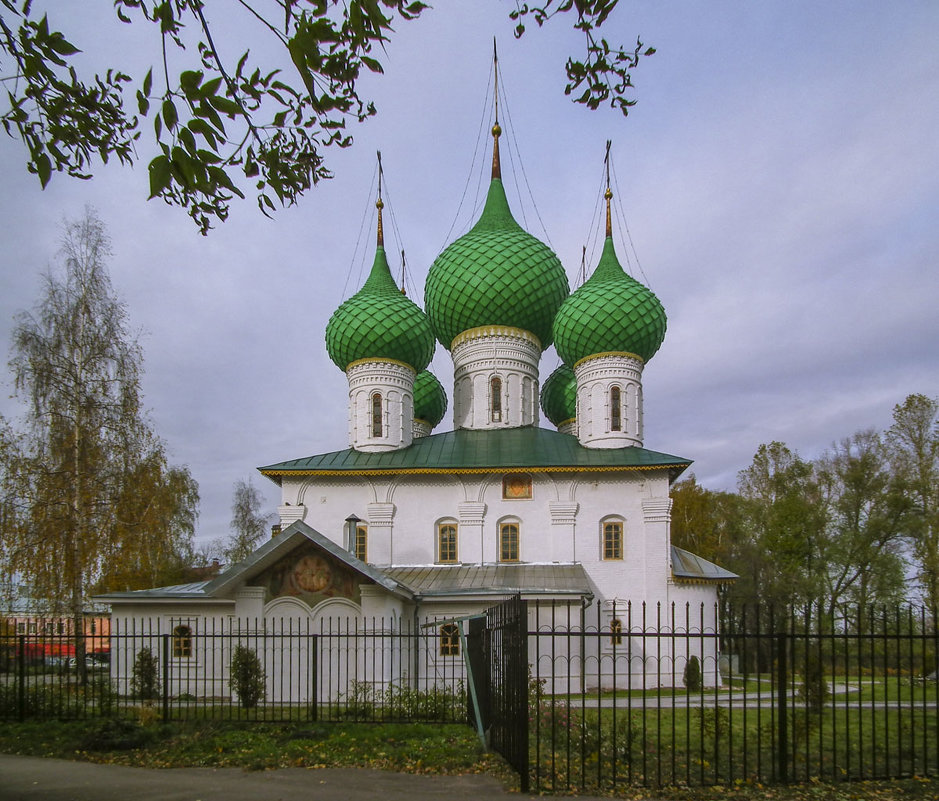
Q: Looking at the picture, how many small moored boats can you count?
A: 0